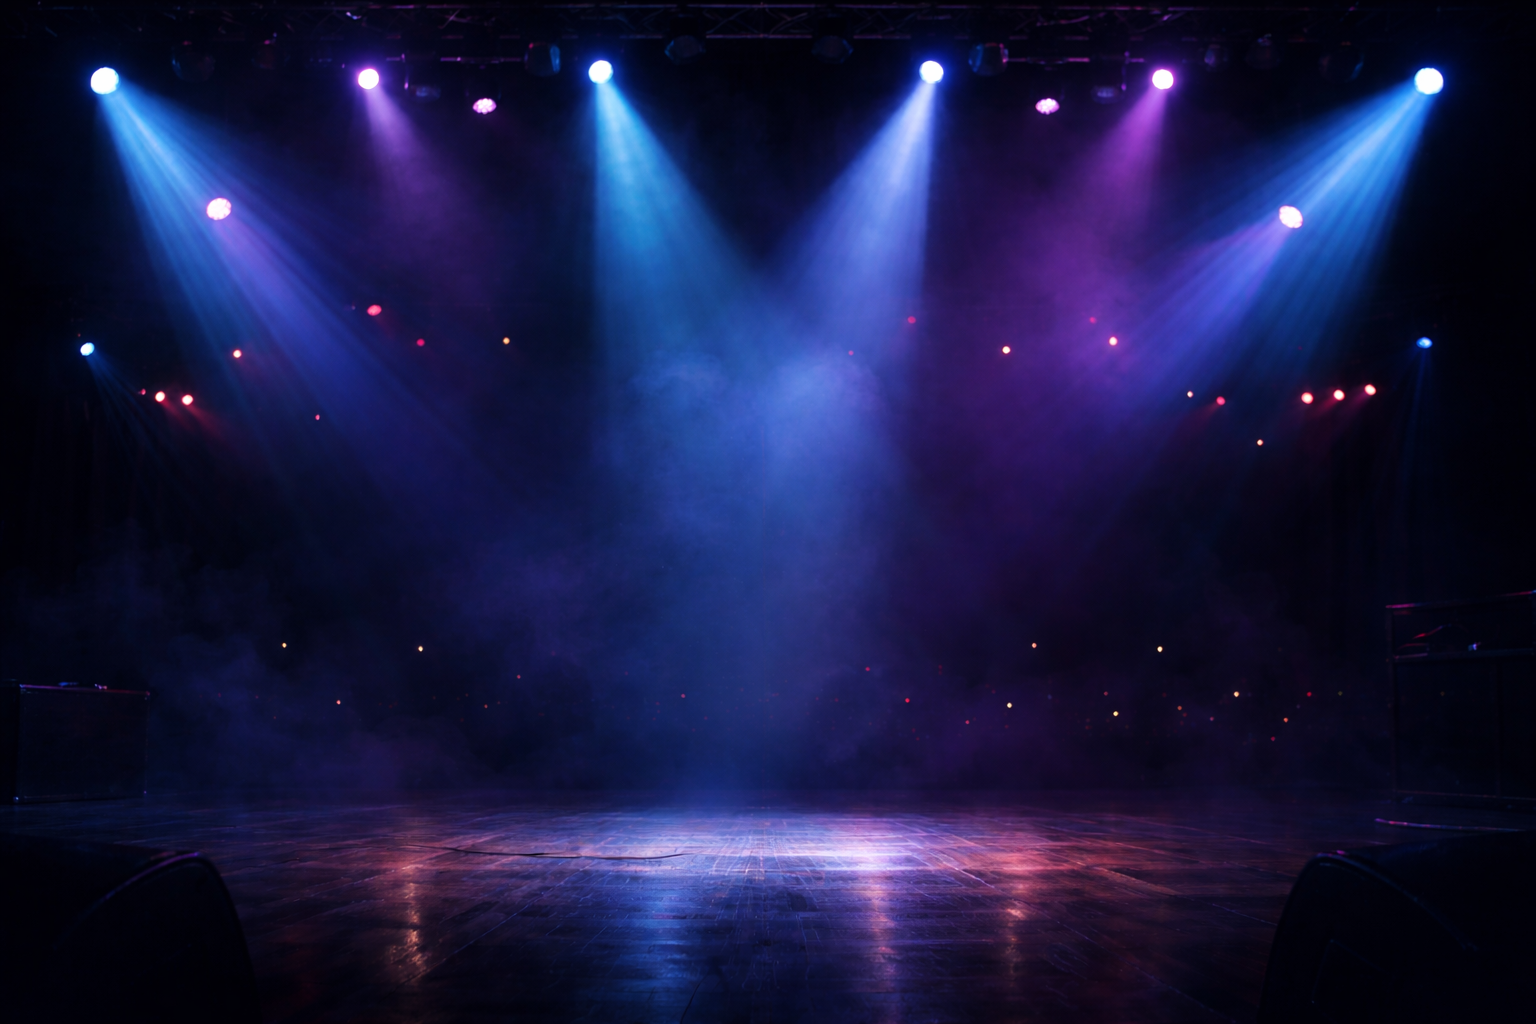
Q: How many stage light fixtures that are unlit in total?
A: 11